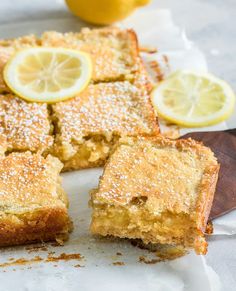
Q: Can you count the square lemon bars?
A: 6